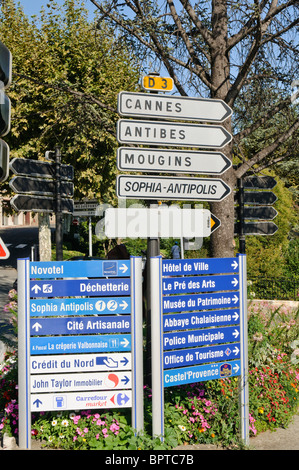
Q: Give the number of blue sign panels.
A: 12